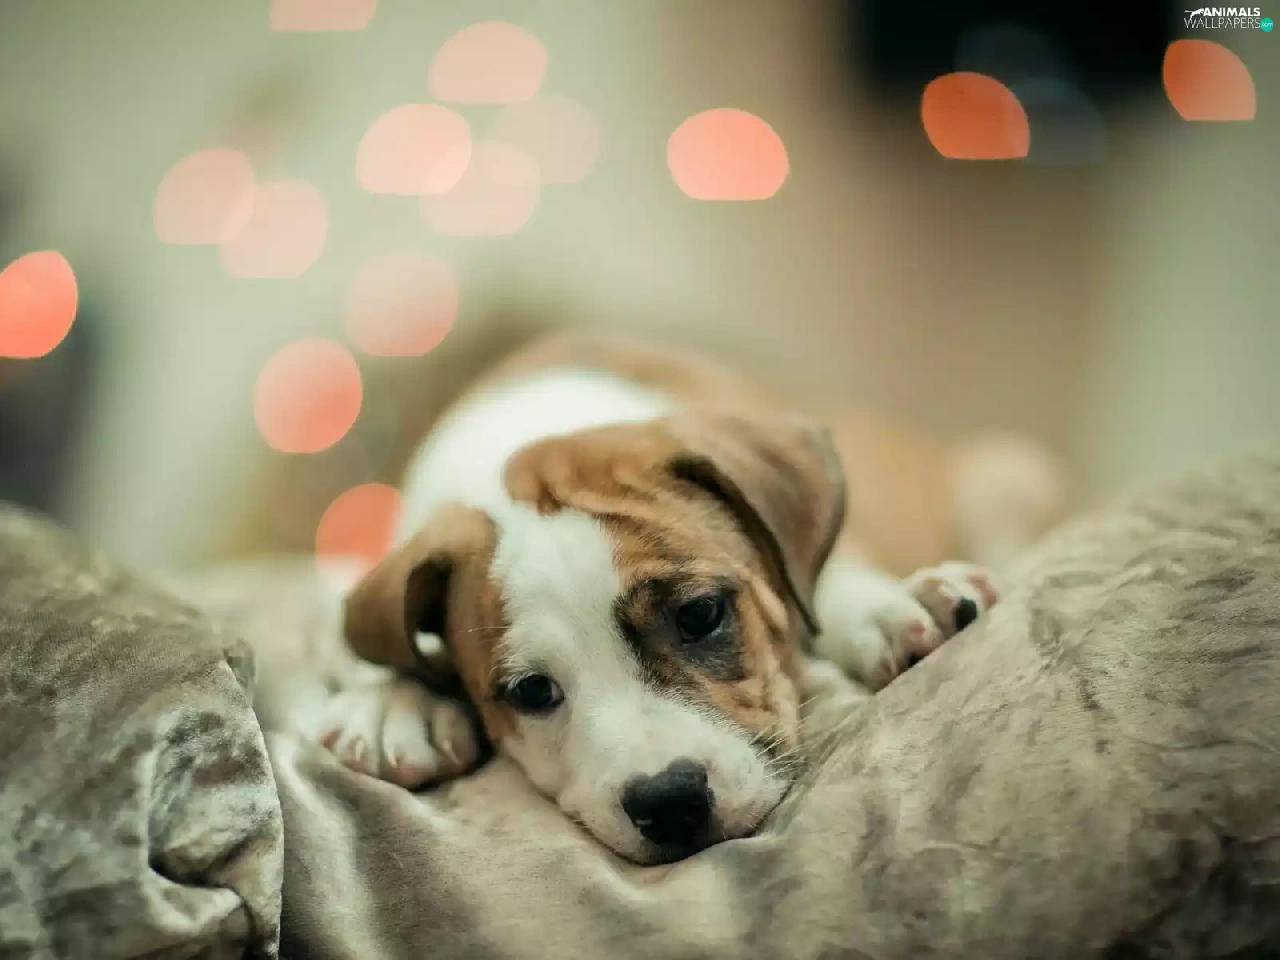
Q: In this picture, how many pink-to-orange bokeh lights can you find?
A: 14